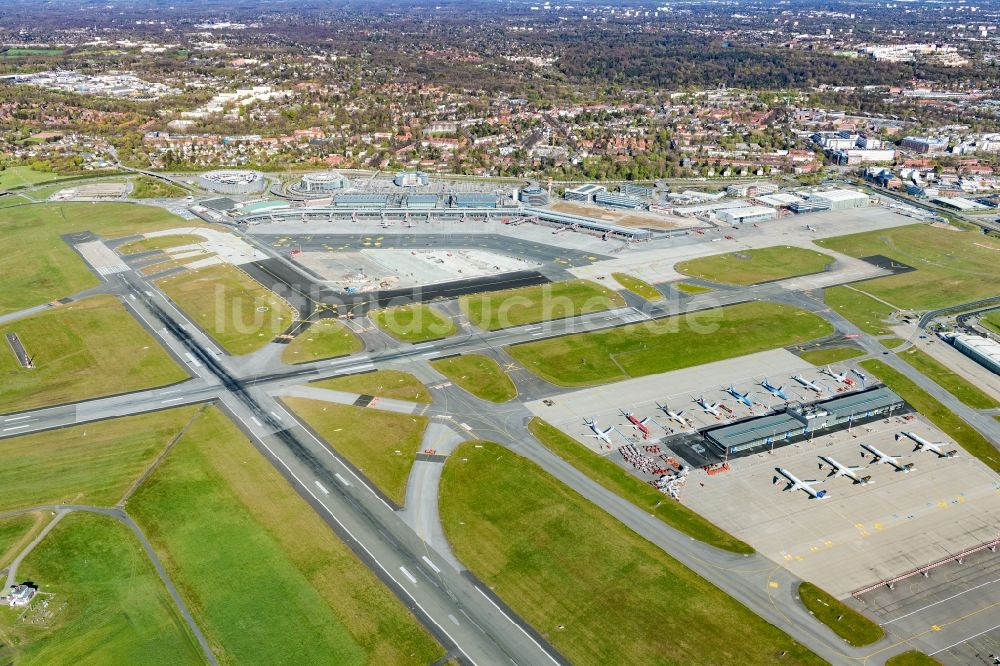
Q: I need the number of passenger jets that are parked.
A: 12